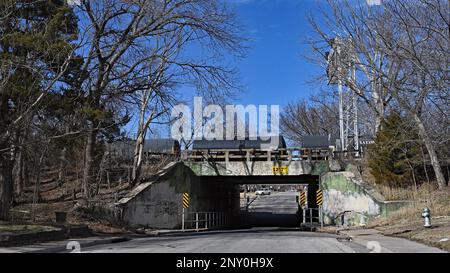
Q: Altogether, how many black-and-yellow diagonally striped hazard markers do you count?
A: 3